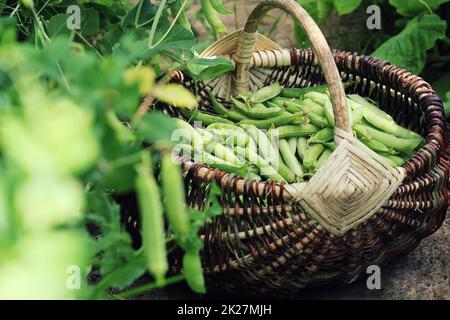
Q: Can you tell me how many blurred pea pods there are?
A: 3